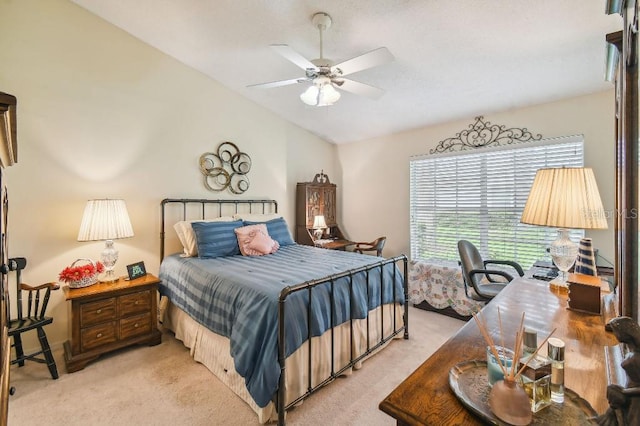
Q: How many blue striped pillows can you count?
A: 2